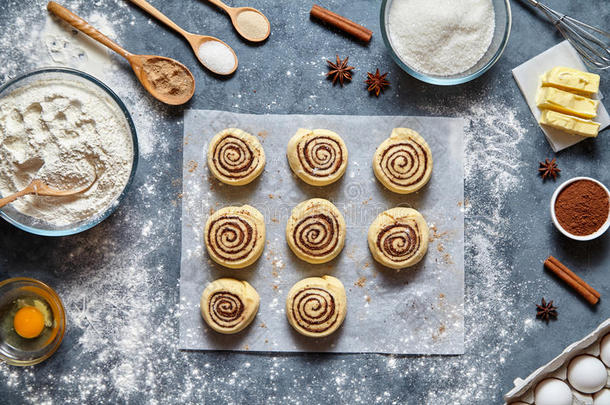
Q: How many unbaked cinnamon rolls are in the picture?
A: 8